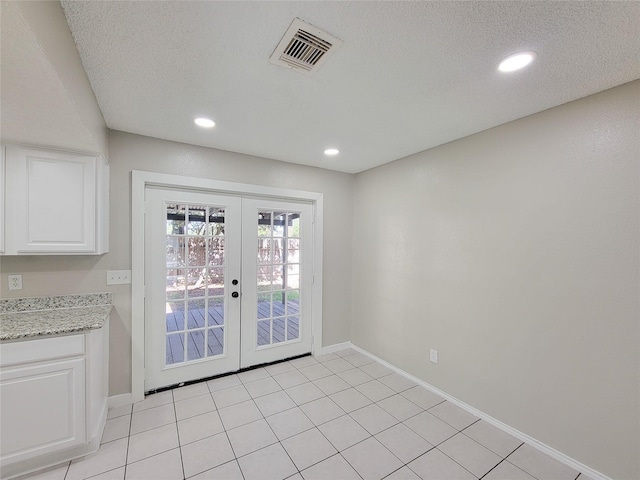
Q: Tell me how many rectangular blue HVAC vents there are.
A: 0